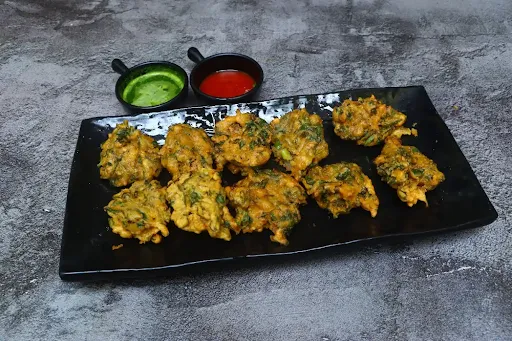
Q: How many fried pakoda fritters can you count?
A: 10